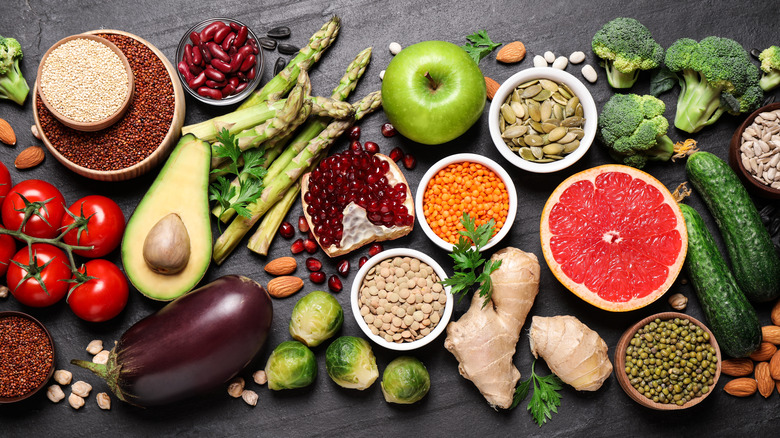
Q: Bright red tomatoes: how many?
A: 6